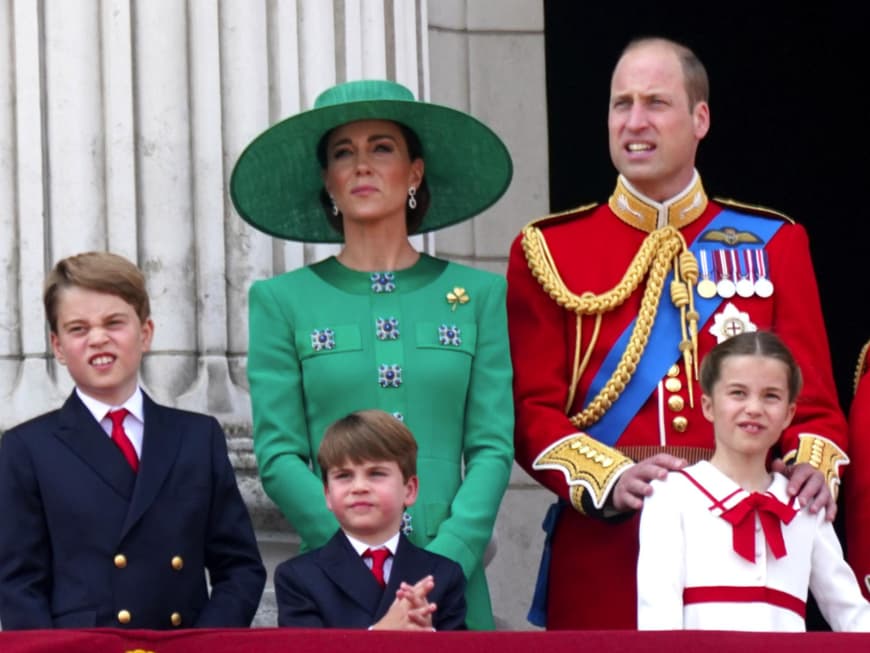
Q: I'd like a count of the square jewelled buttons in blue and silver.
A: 7